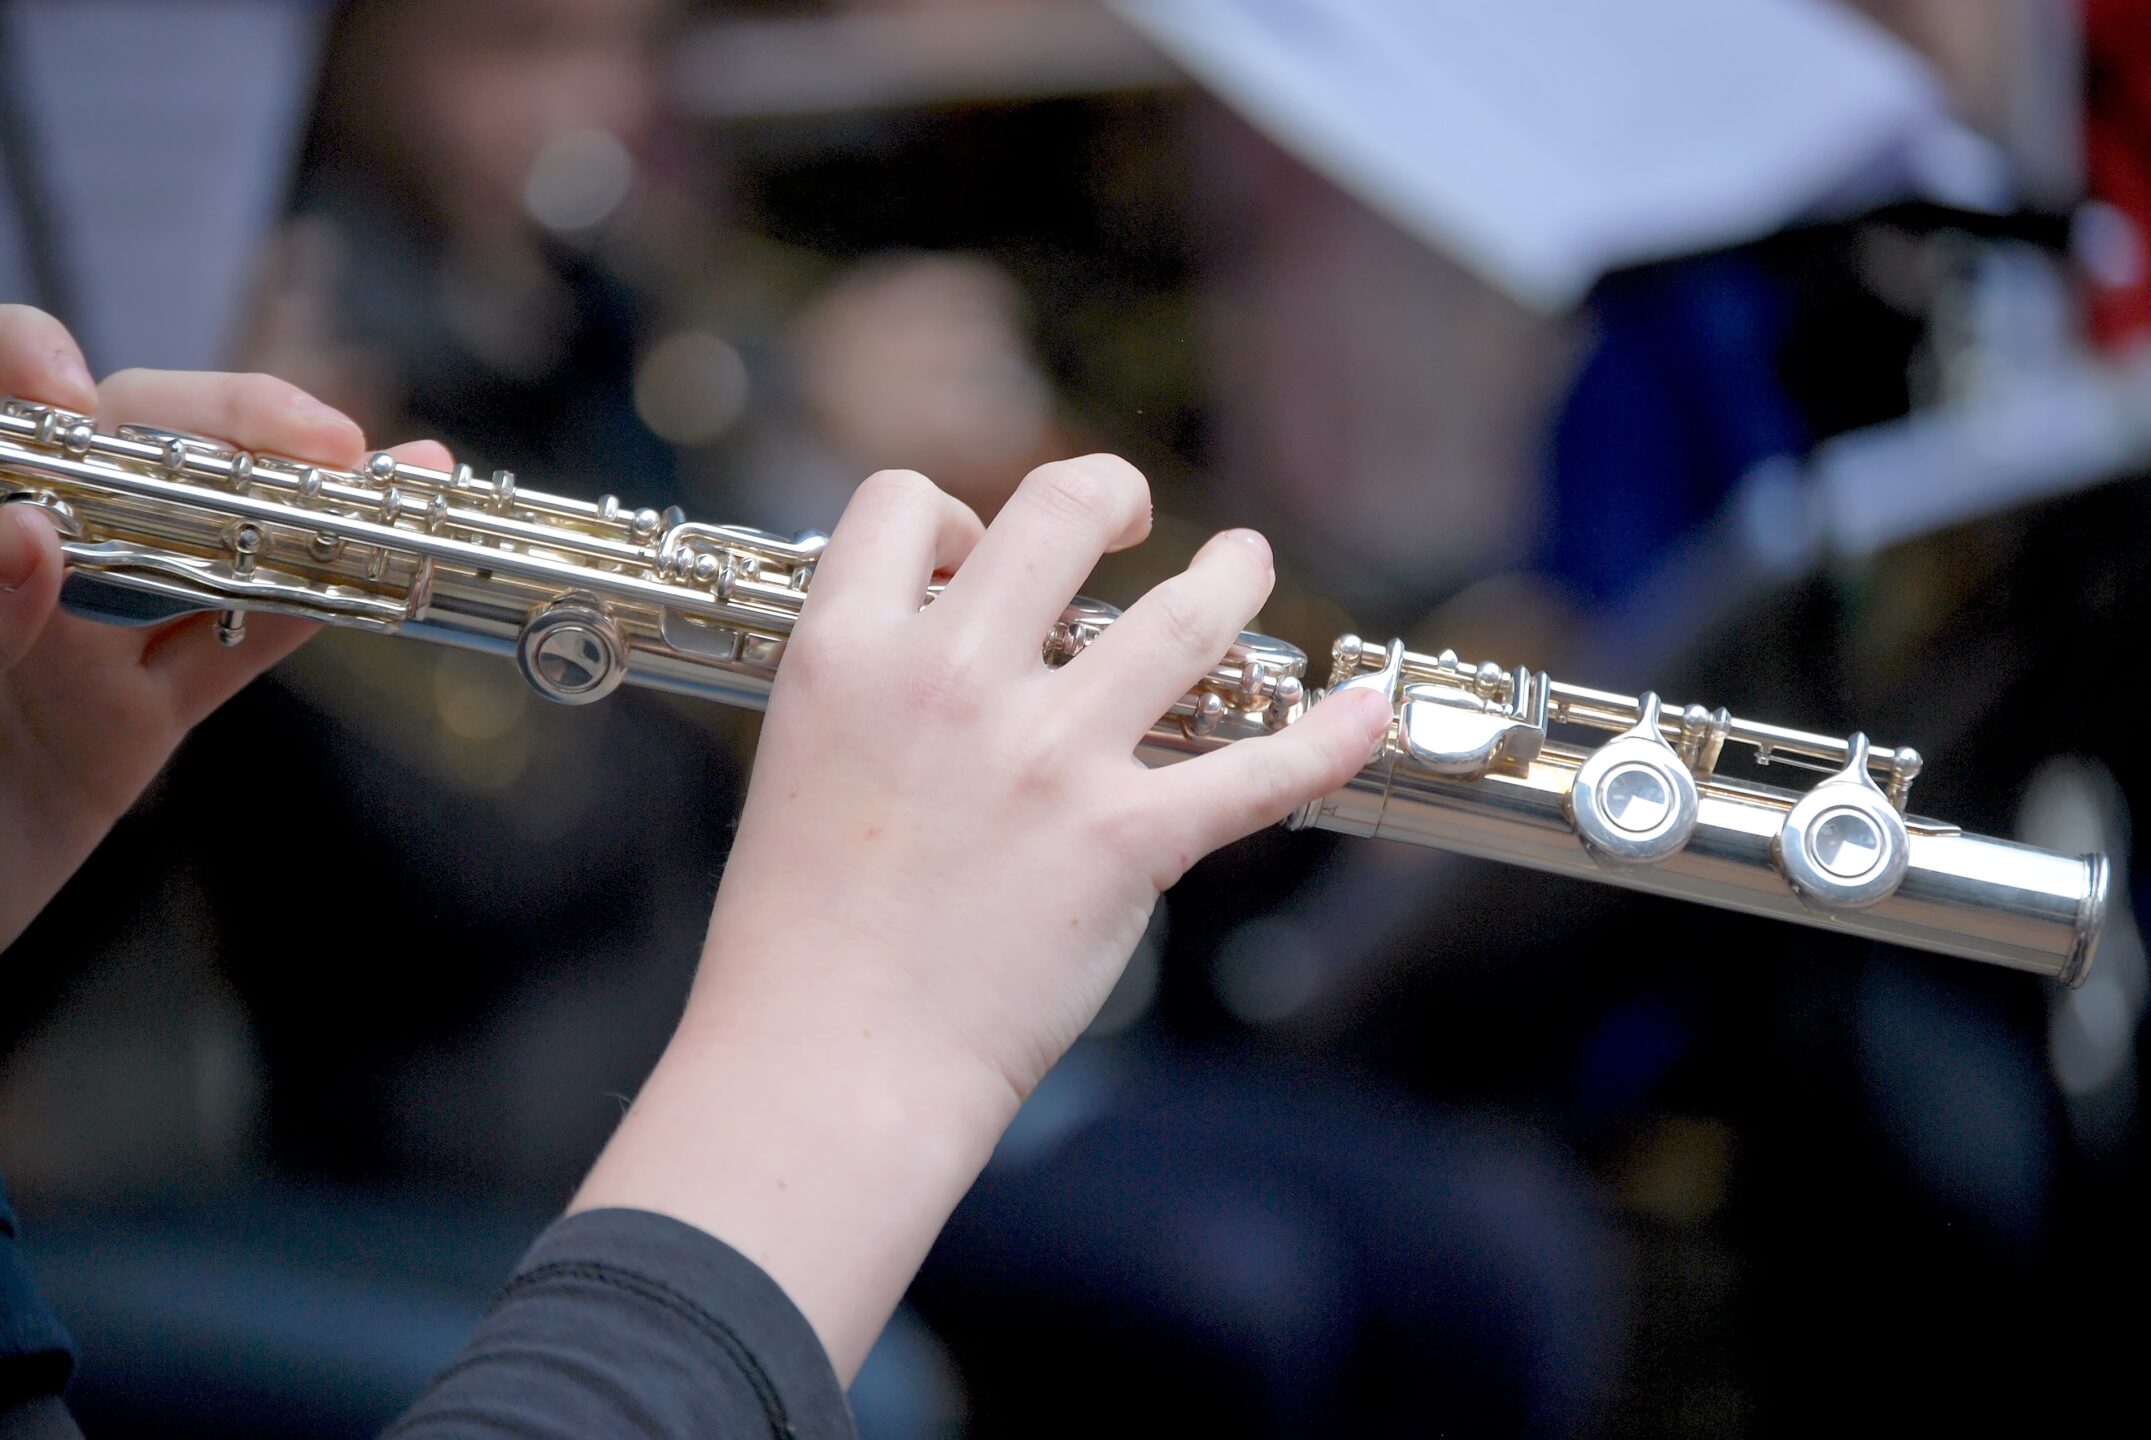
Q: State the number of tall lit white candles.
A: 0